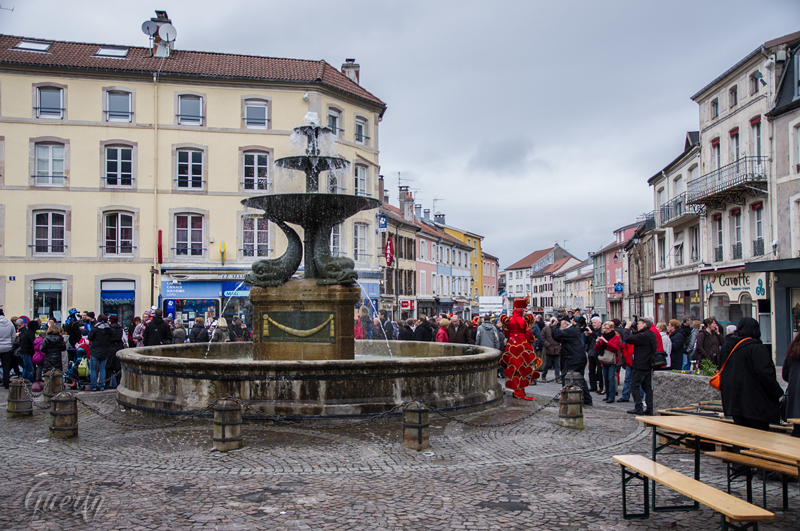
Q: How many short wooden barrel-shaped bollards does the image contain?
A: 7